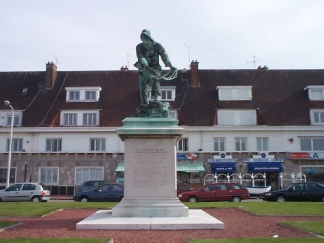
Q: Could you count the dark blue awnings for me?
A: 2